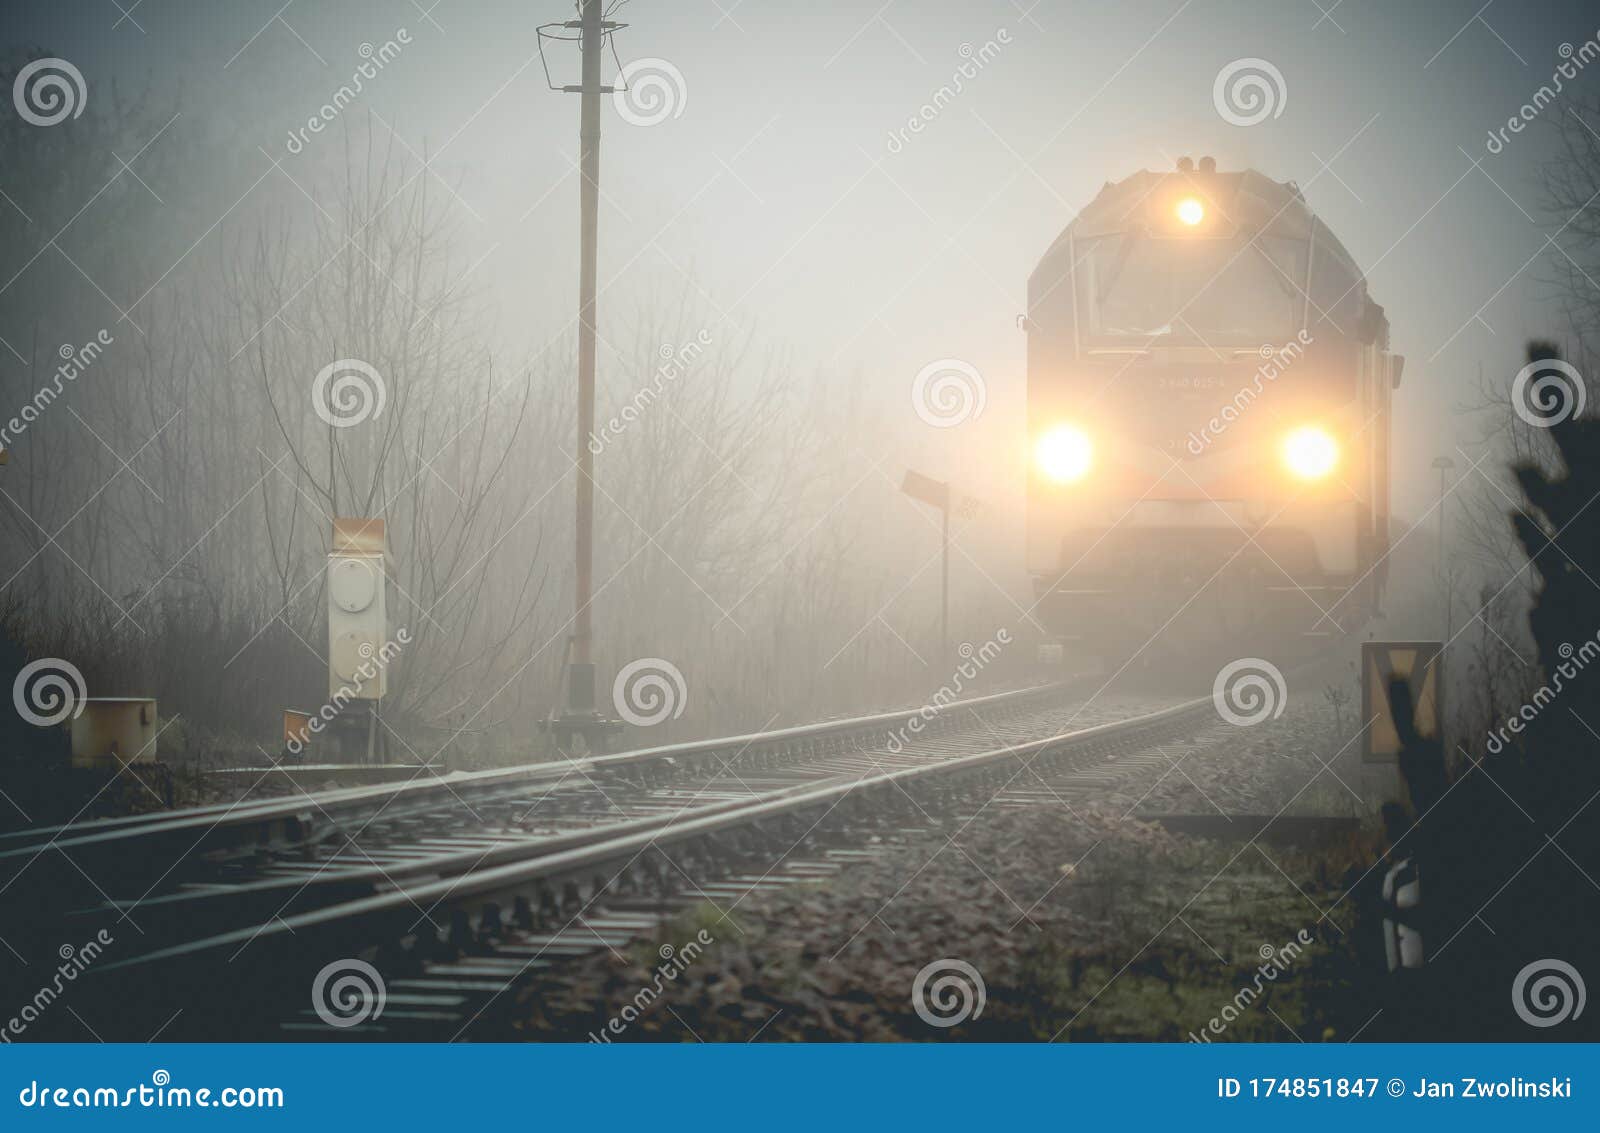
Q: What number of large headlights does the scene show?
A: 2